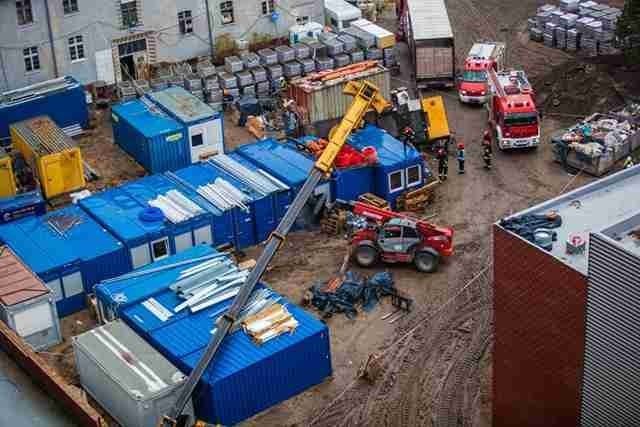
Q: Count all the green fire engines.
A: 0